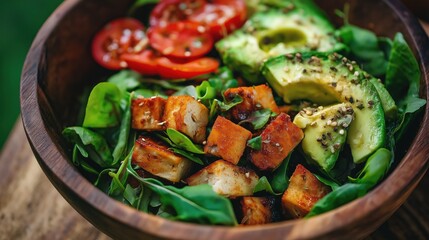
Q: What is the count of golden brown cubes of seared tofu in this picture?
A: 9